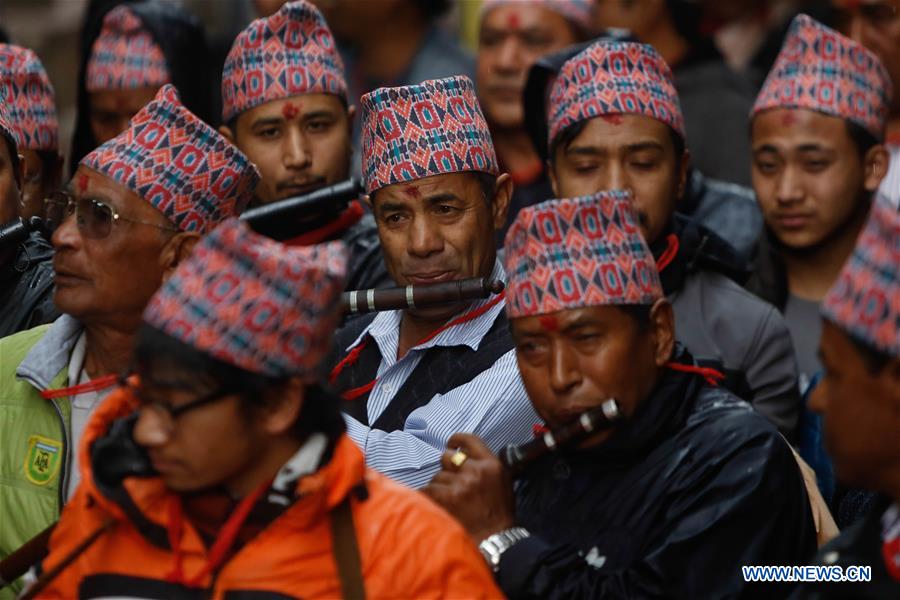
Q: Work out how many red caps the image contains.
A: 12